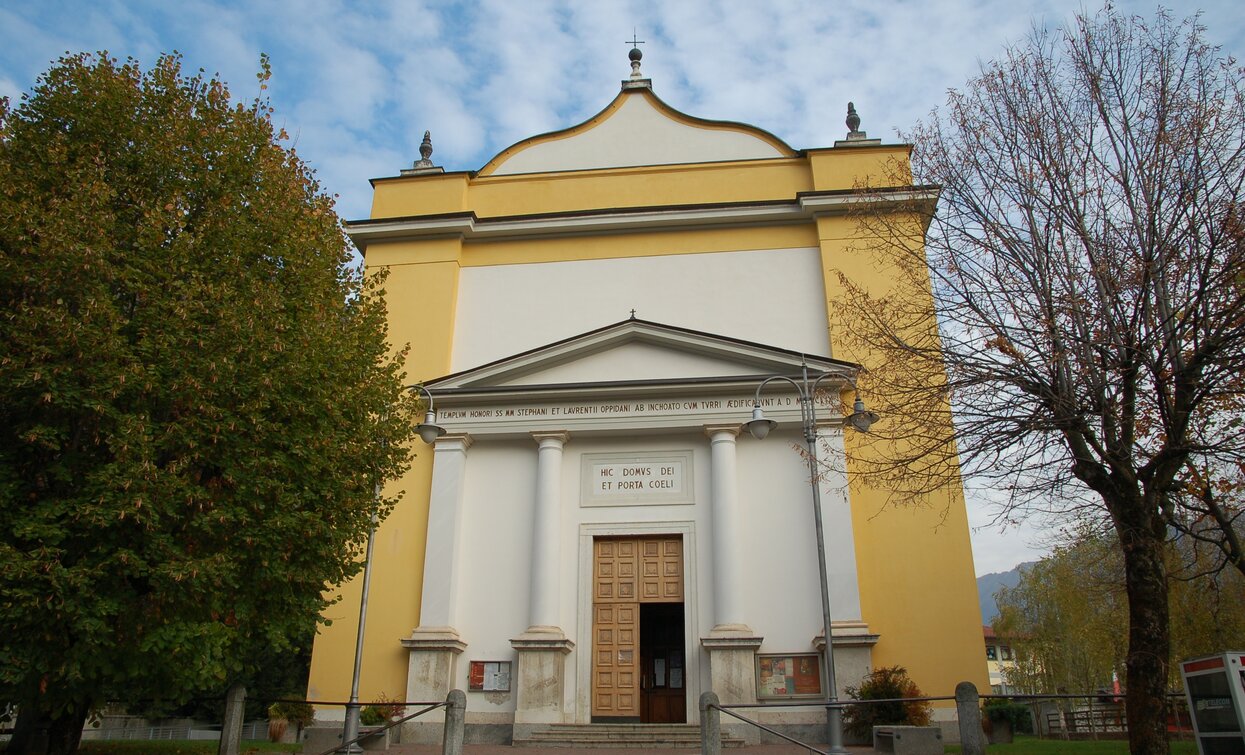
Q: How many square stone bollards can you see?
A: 4